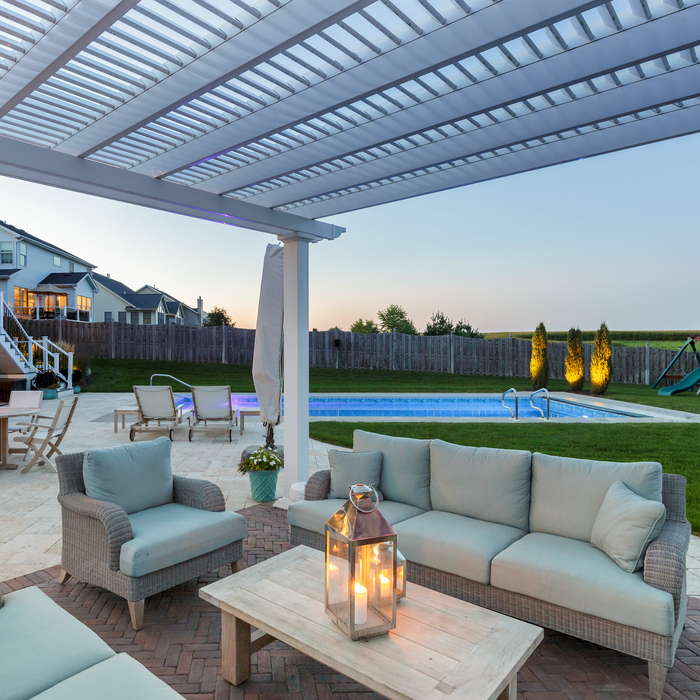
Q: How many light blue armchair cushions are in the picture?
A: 2